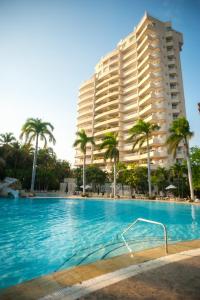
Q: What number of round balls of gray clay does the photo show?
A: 0